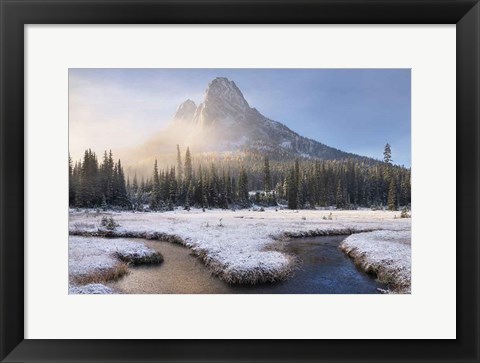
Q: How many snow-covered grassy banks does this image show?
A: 3